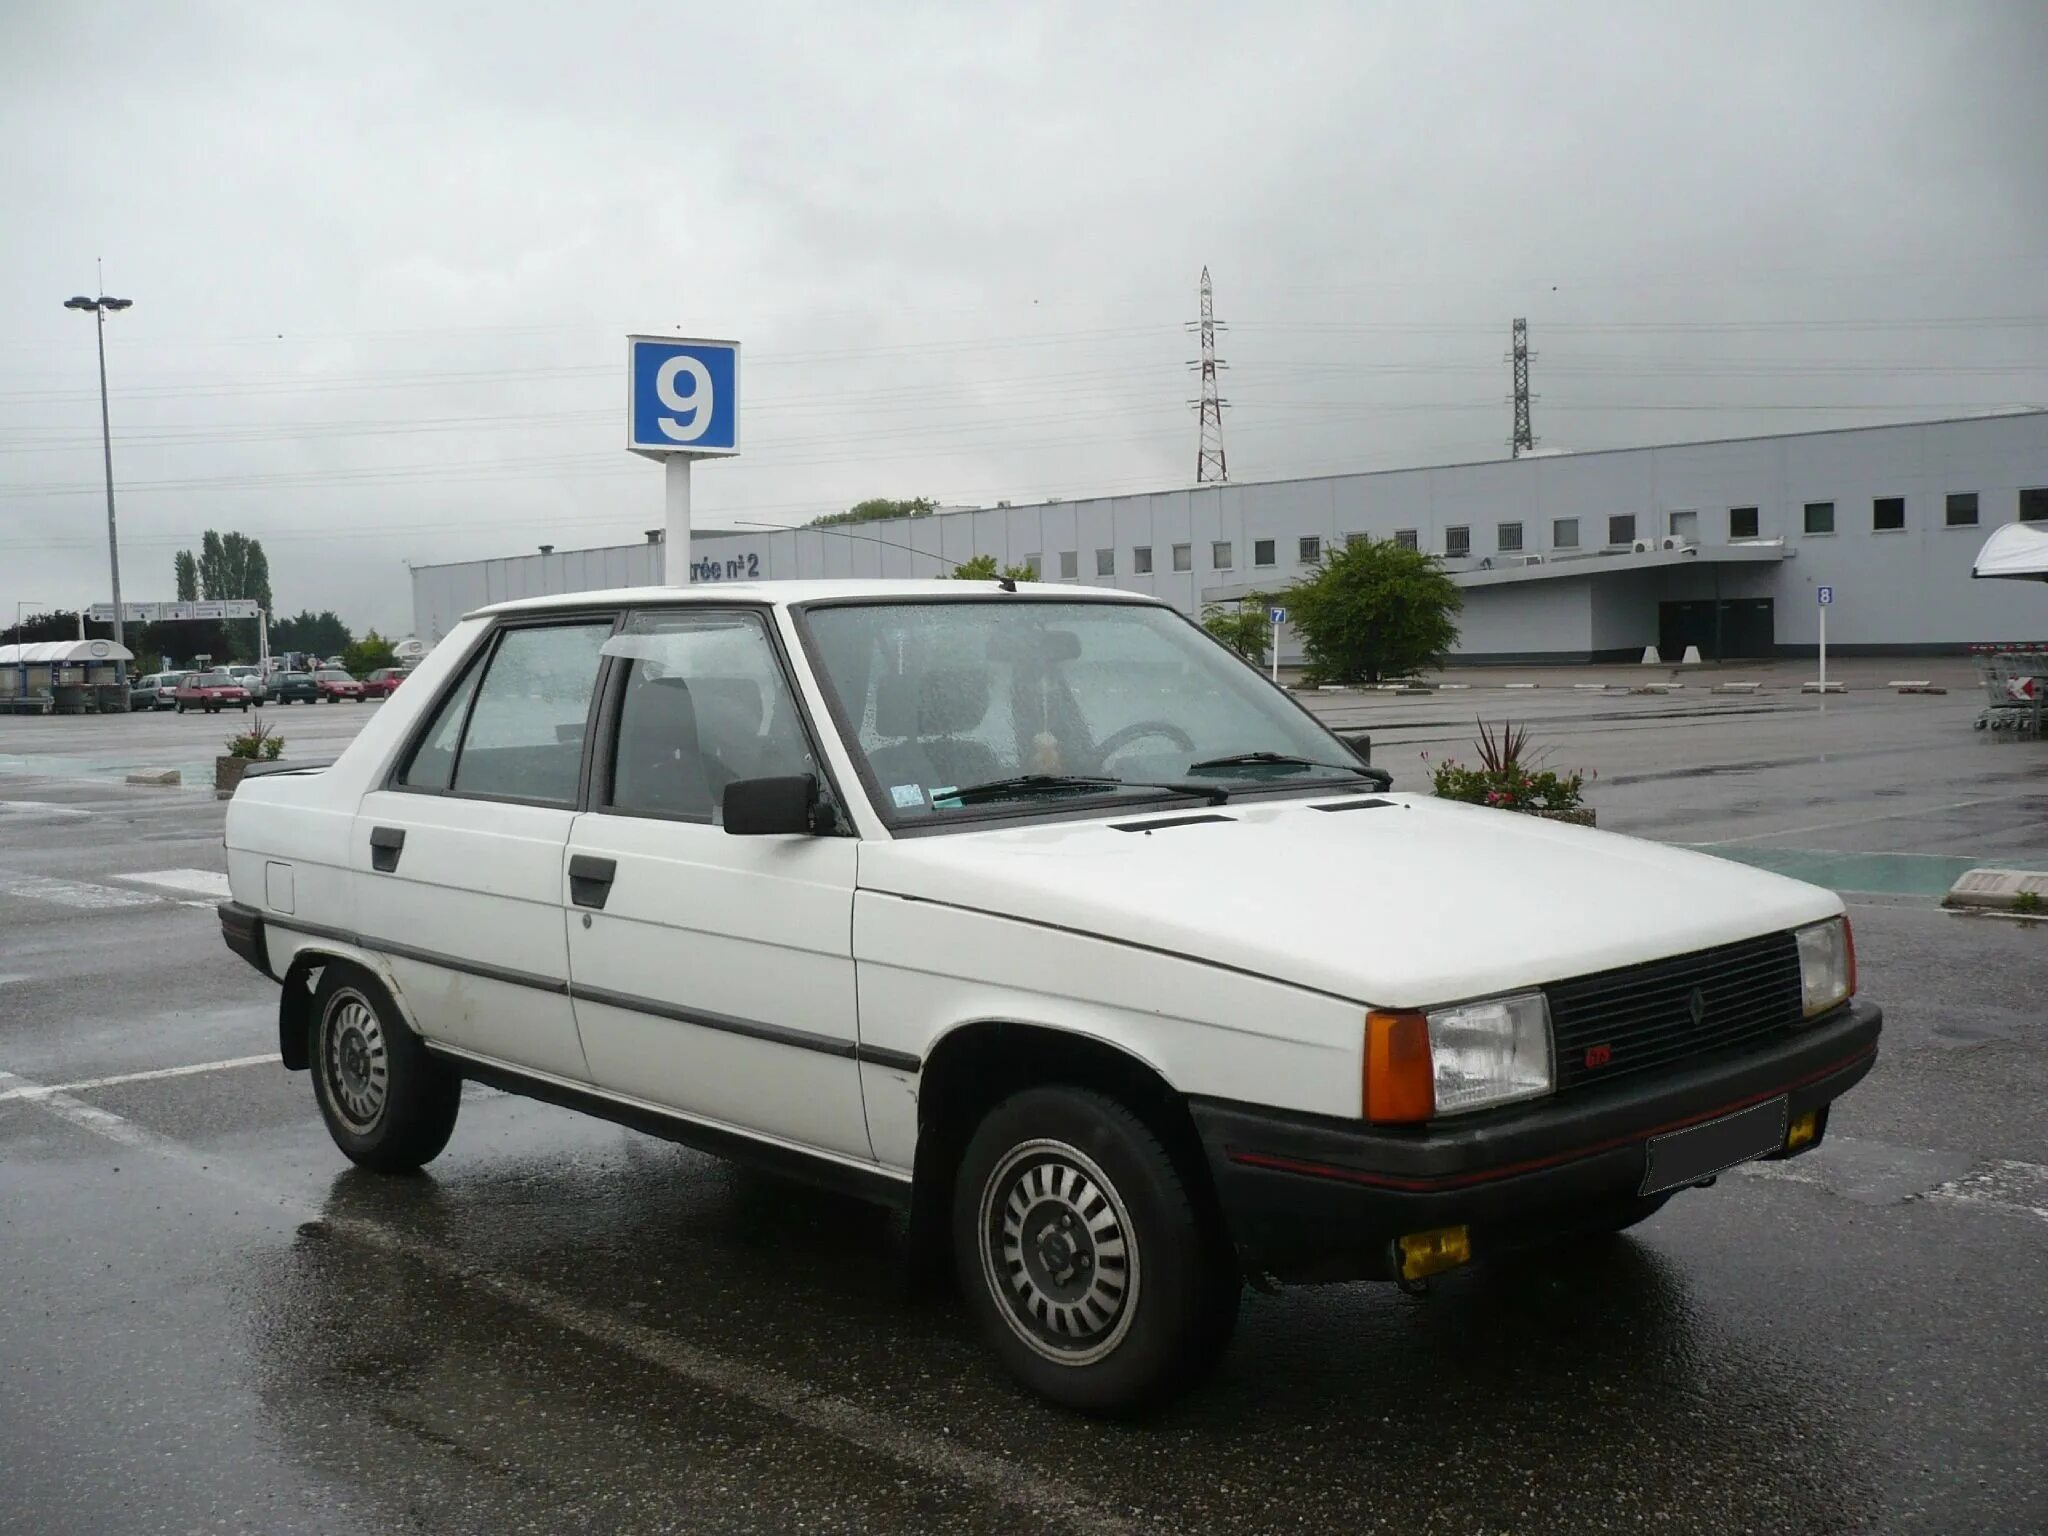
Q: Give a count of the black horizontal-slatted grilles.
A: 1